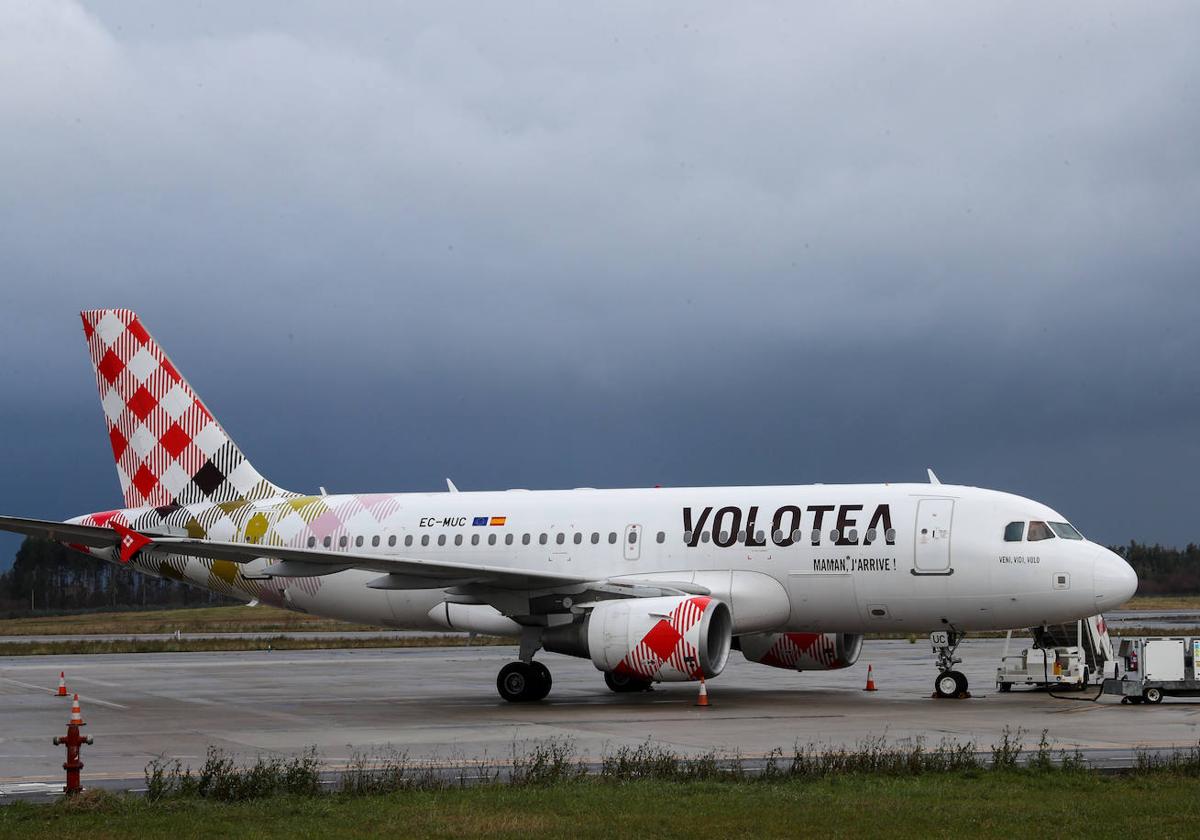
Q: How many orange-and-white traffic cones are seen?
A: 4